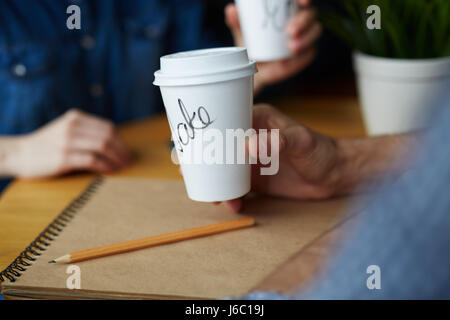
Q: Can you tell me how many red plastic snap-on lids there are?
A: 0